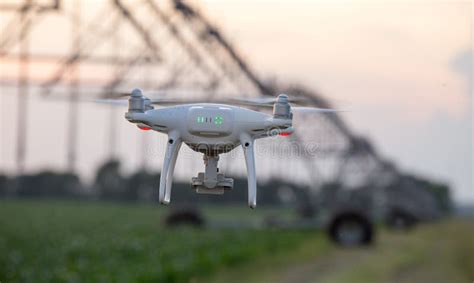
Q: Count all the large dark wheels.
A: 3